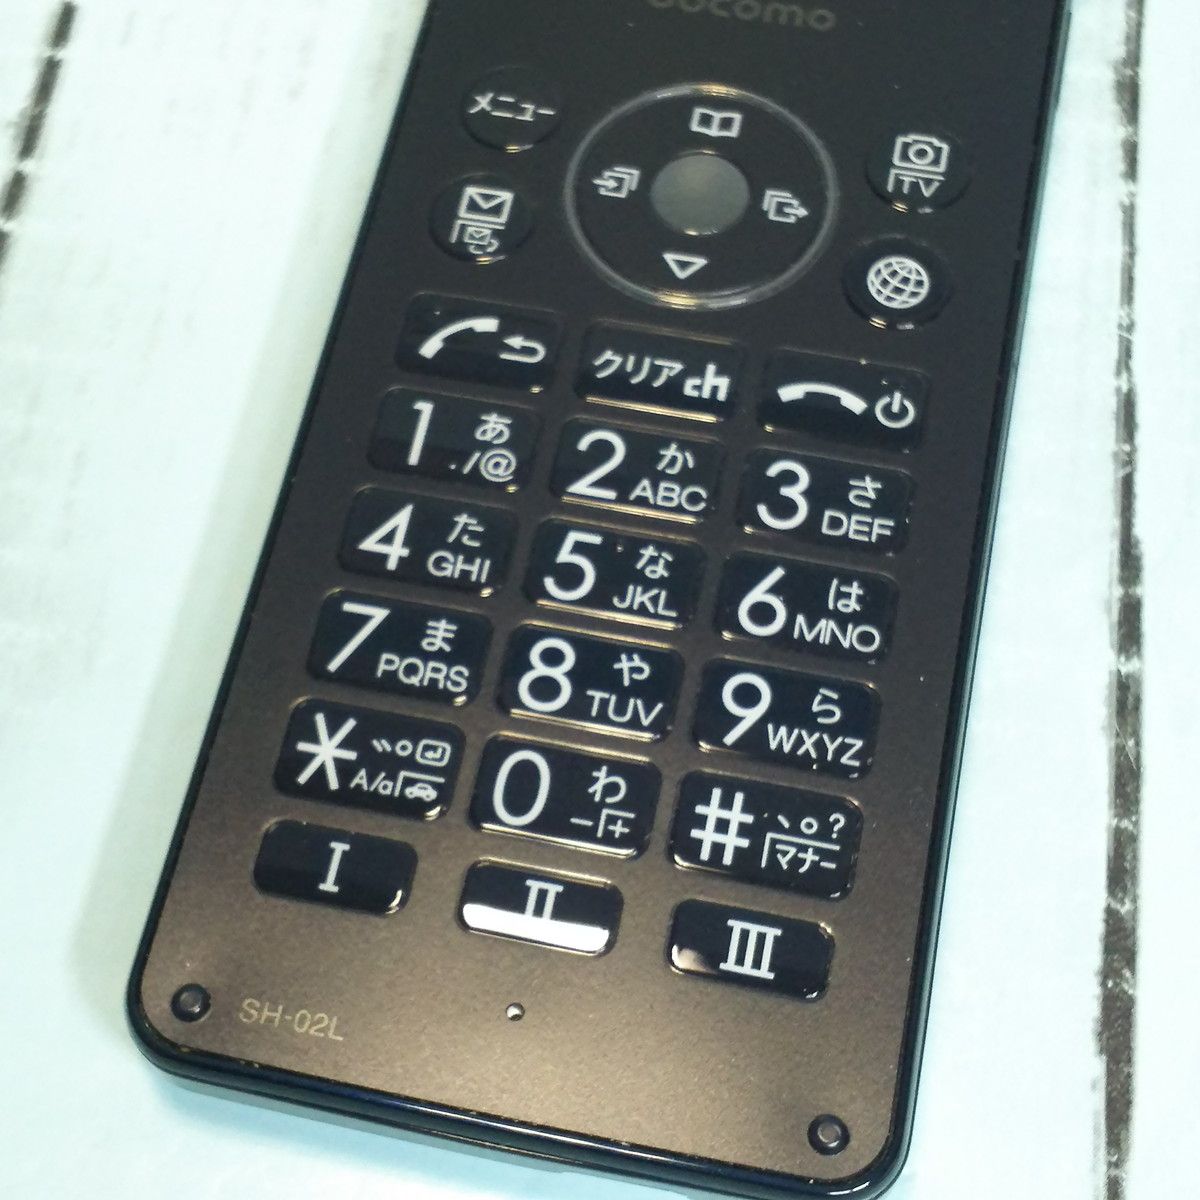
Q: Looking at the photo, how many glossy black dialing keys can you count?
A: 12